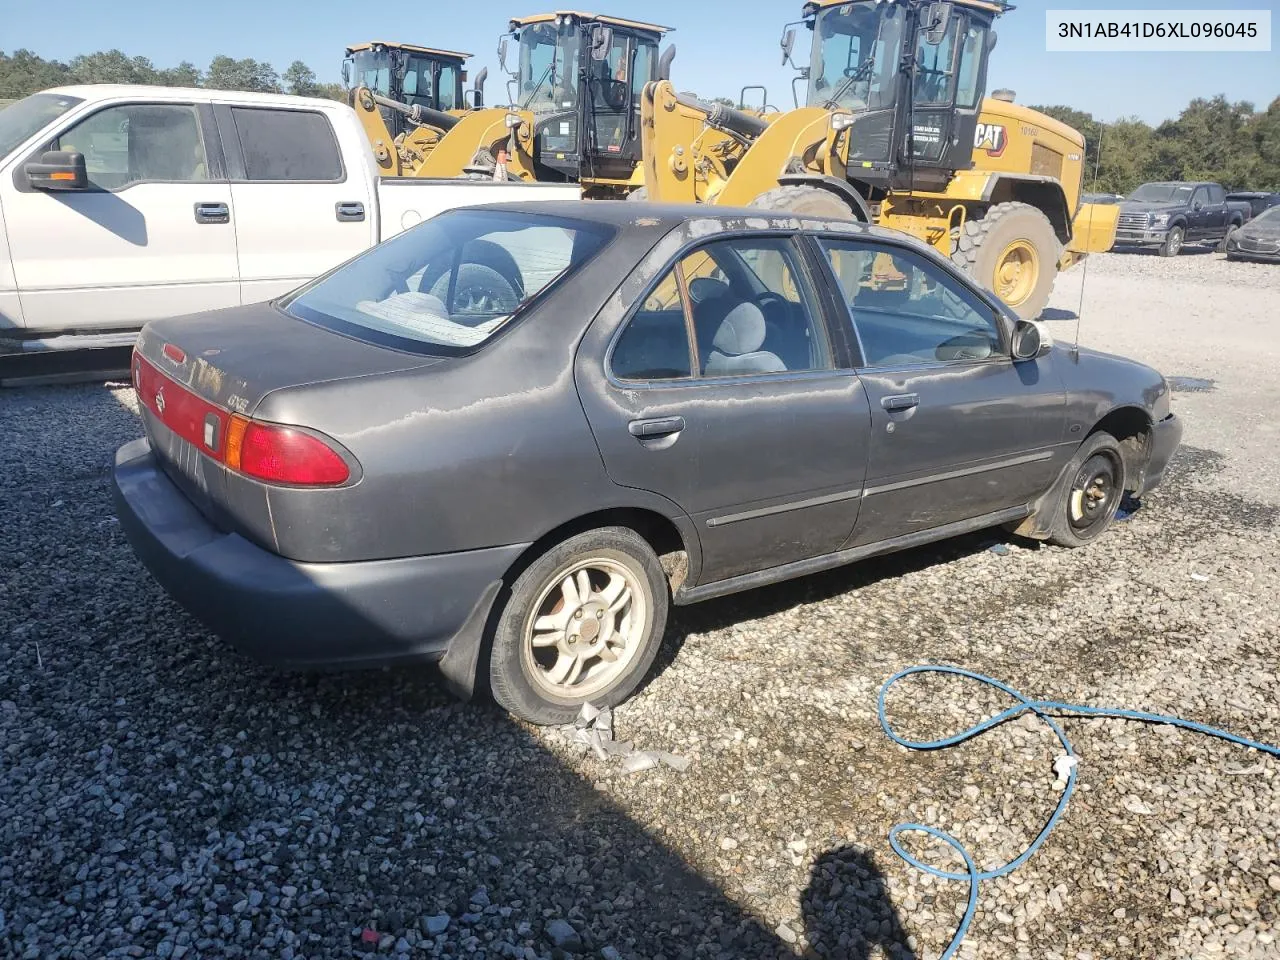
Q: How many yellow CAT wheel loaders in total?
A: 3